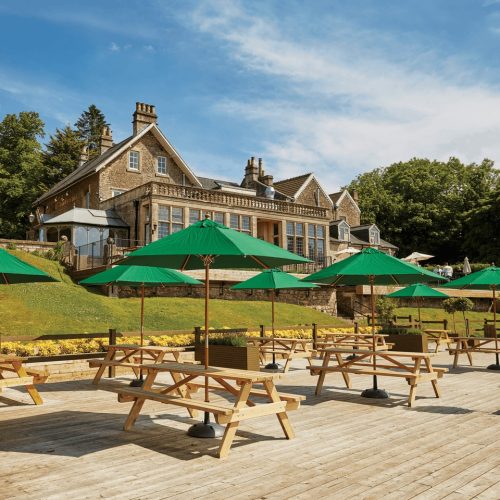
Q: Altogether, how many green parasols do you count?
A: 7